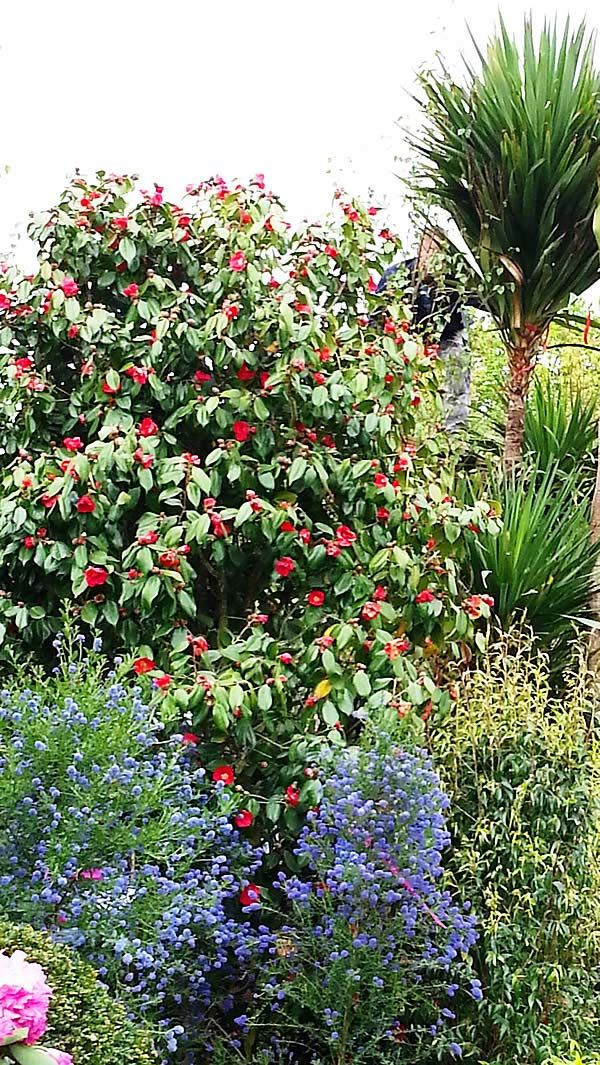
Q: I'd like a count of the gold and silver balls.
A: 0